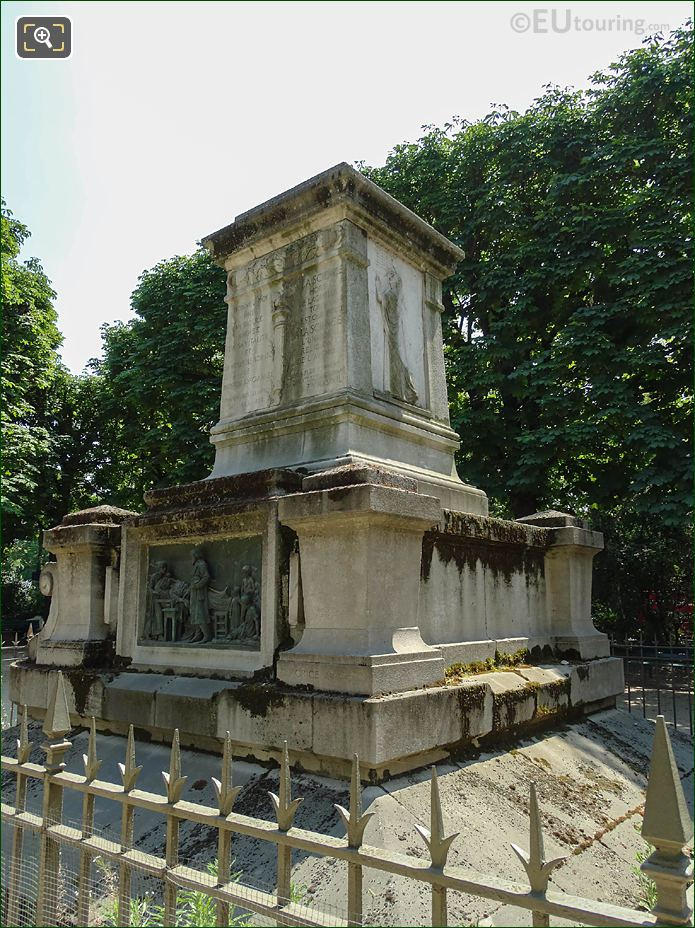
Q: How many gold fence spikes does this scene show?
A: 11